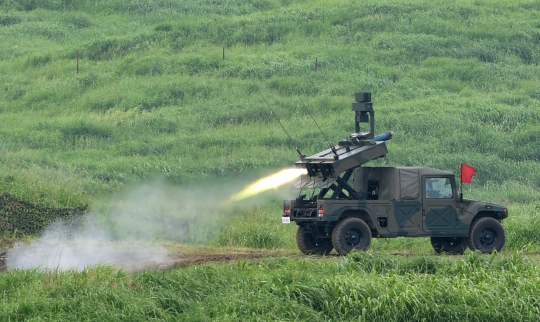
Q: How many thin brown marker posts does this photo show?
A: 4